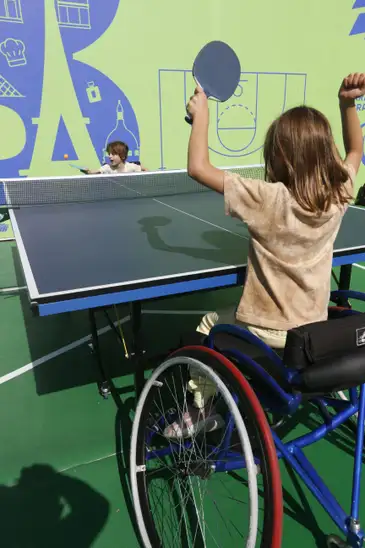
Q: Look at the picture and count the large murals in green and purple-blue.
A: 1